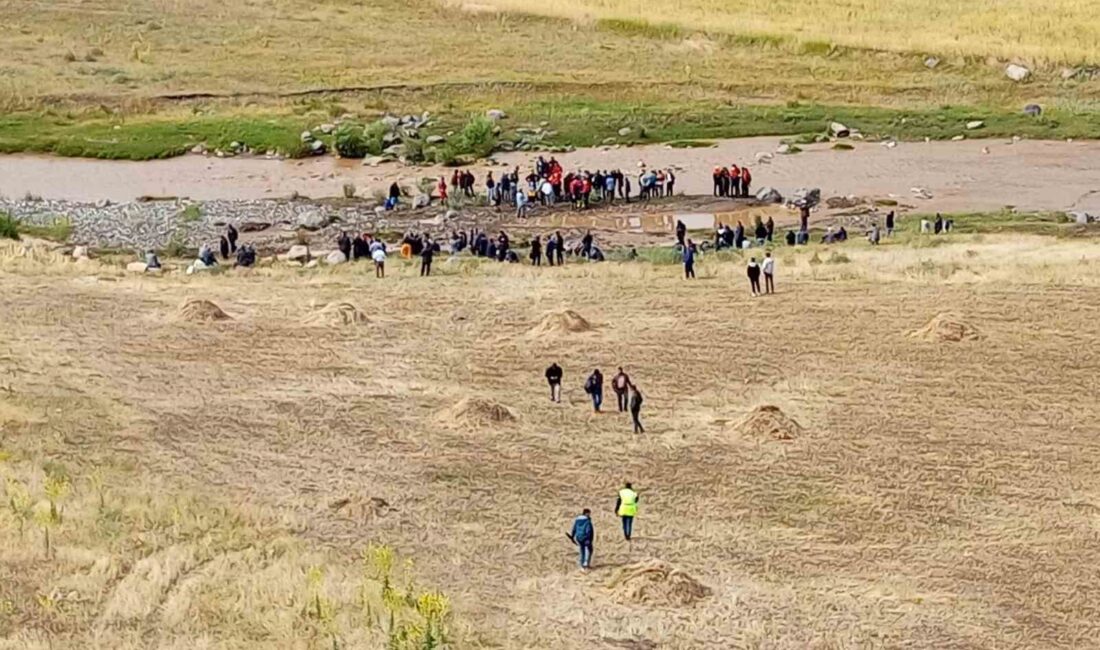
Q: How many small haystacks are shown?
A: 7